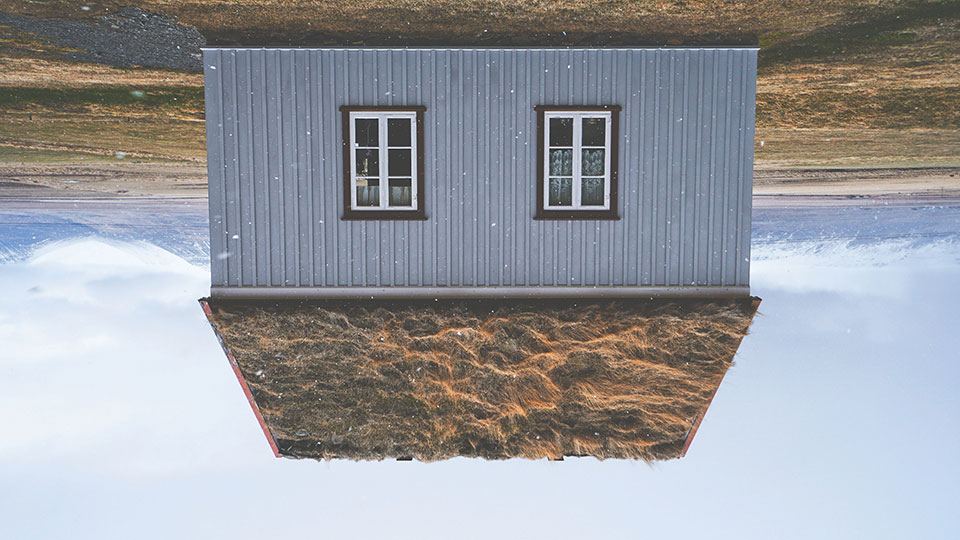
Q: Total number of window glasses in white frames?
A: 12